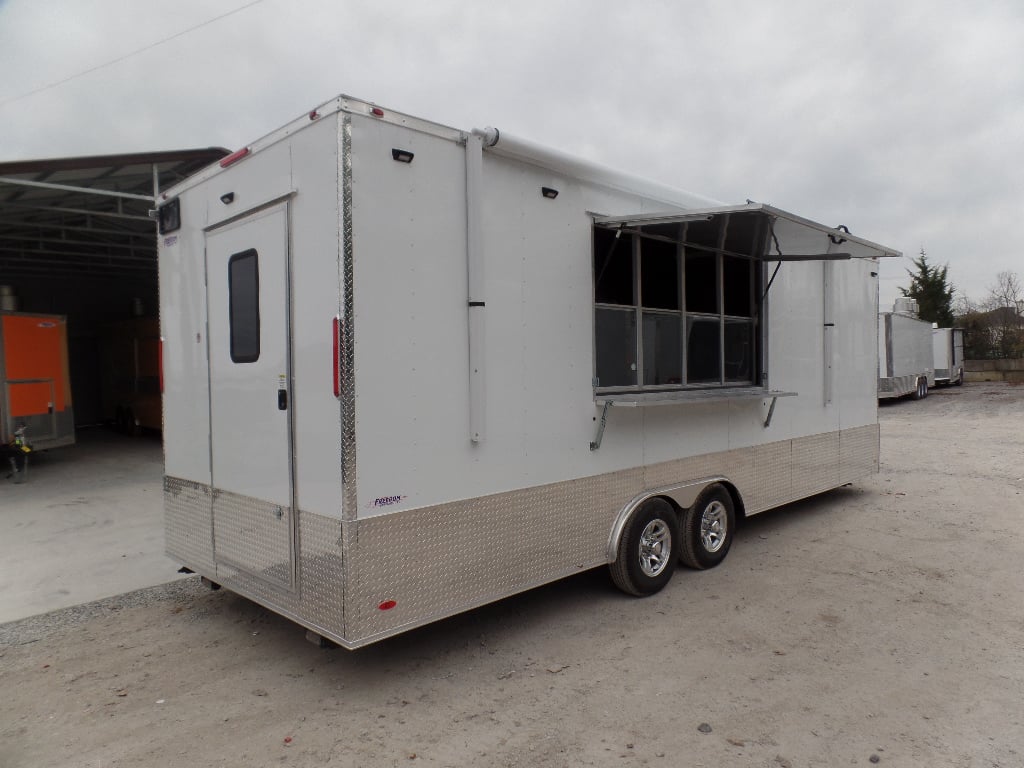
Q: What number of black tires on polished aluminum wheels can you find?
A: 2